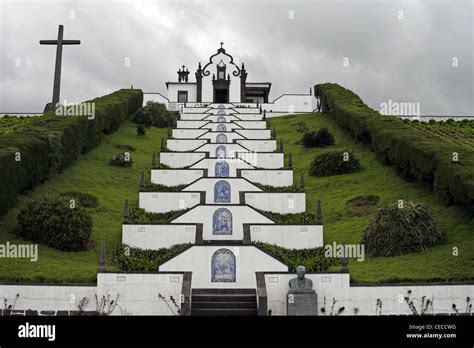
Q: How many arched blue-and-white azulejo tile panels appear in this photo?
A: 10